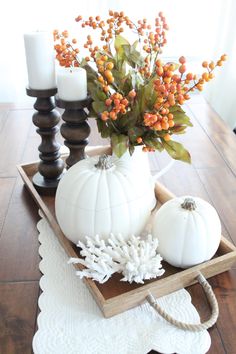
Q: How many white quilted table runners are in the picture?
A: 1